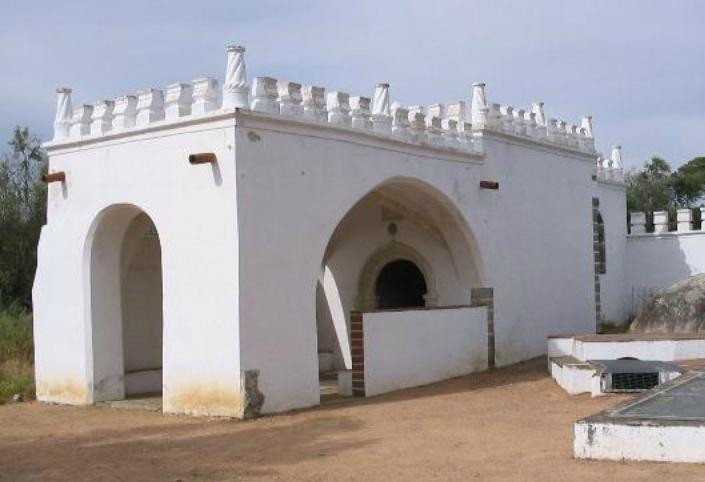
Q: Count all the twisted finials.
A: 7